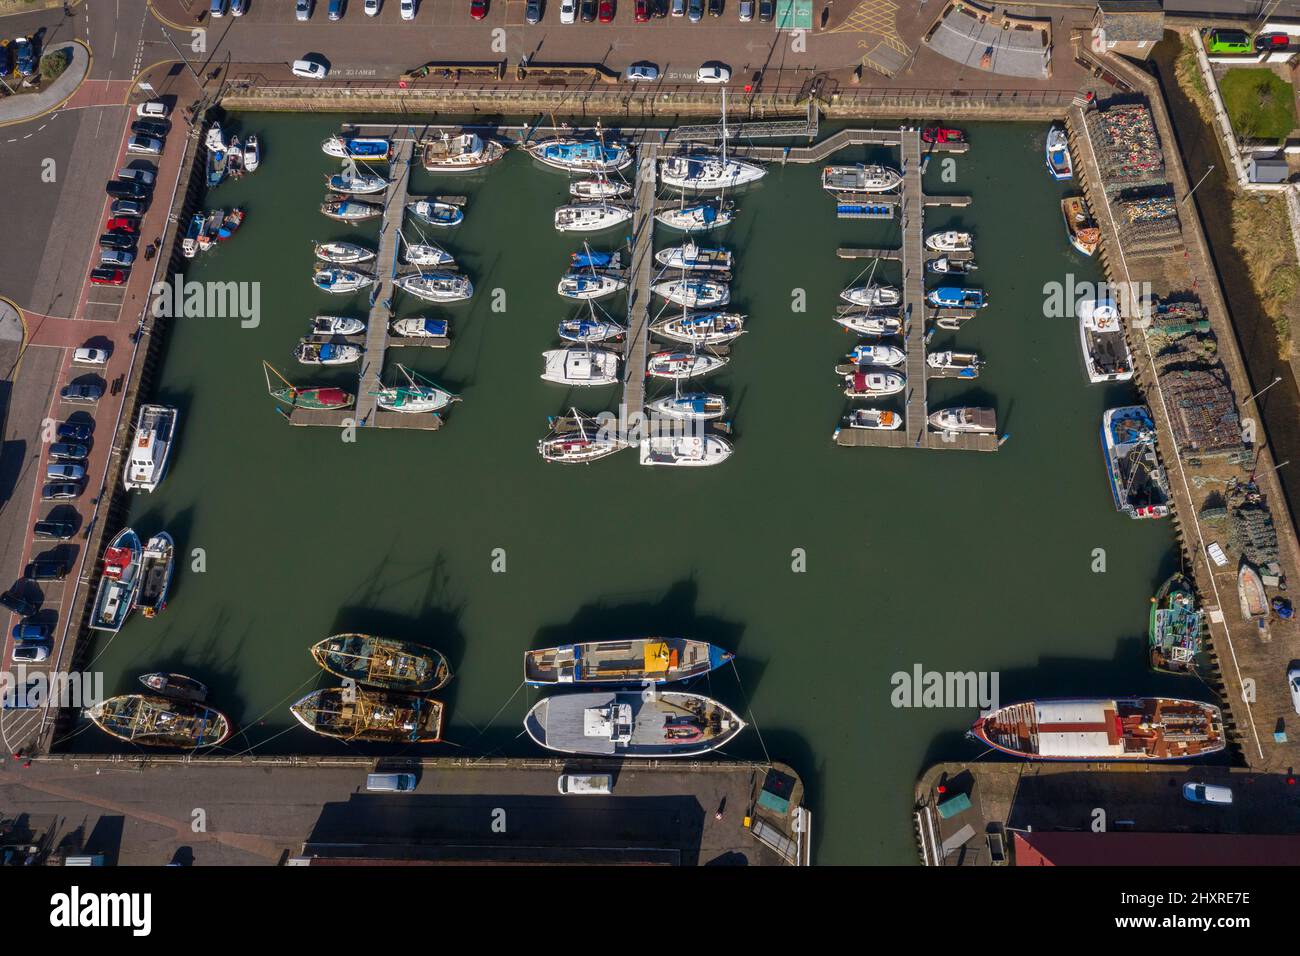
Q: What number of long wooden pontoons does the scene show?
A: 3